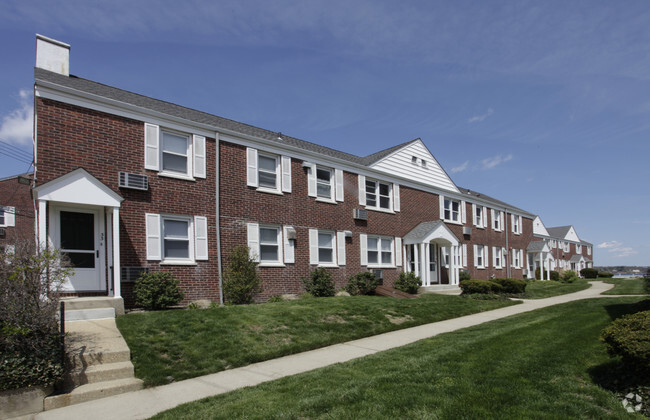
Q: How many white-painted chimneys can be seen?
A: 1